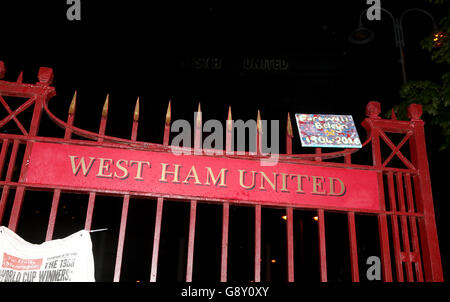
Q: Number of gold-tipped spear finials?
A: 8